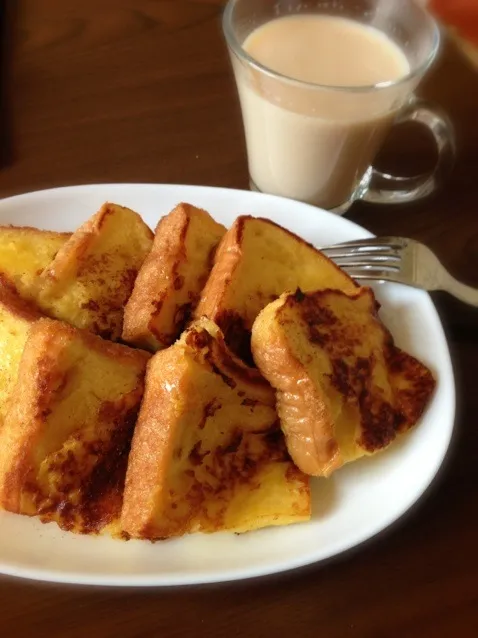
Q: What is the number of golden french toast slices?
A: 8